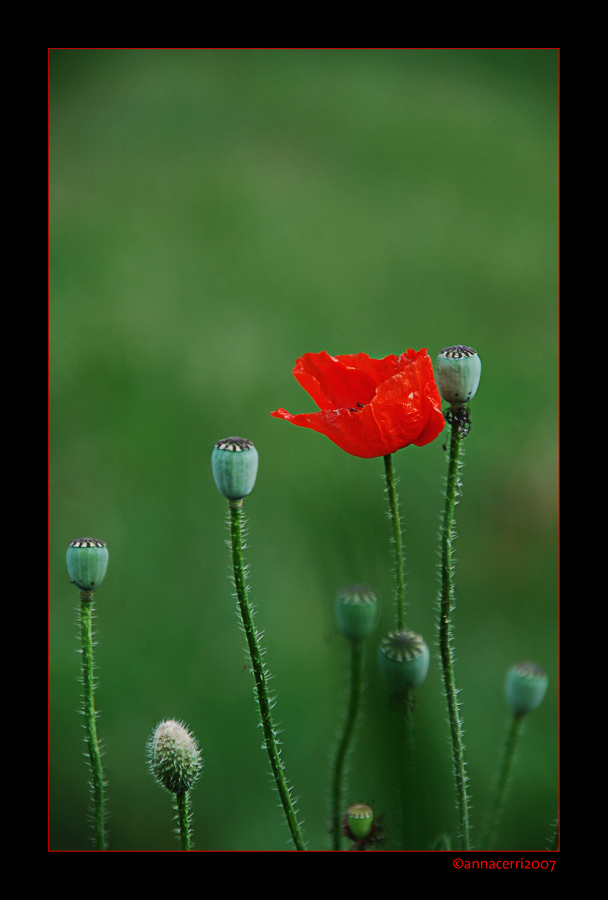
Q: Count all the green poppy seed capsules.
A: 7